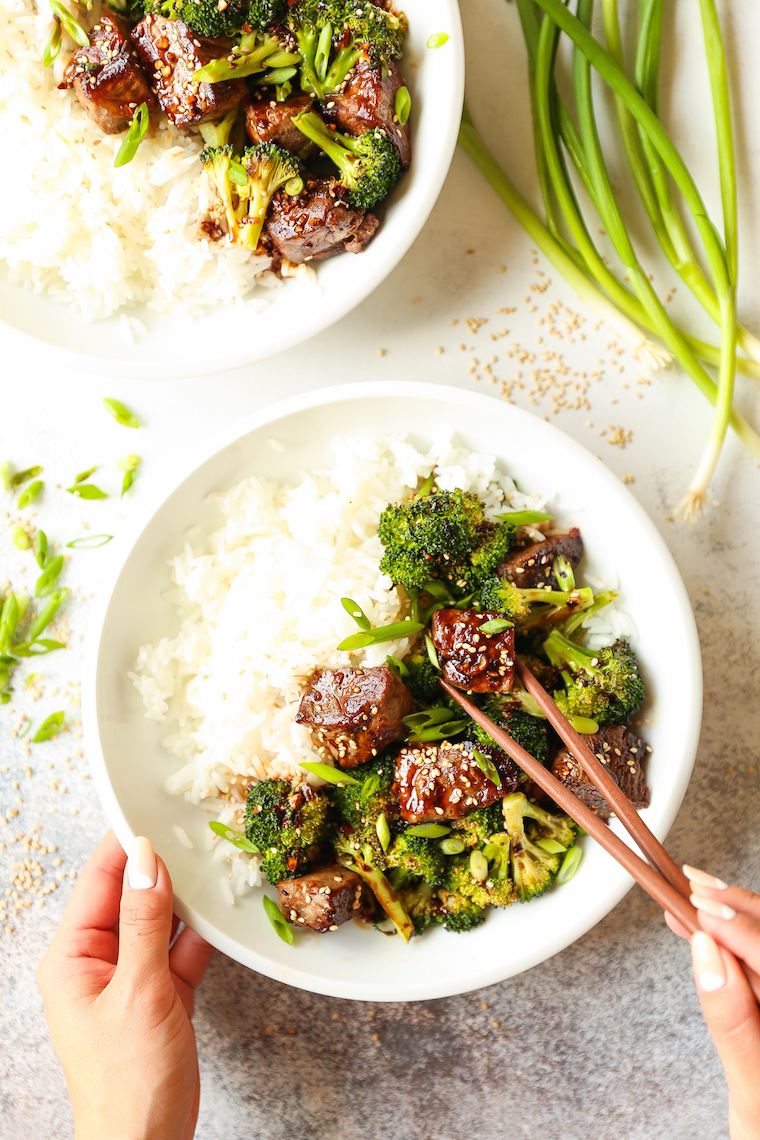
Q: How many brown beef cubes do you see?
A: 11